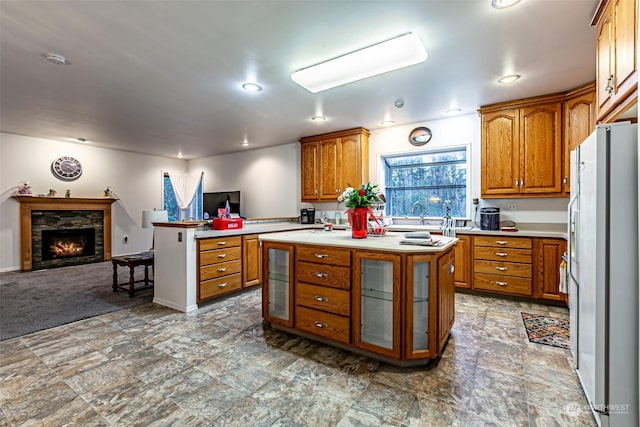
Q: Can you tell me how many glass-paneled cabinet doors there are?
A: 3